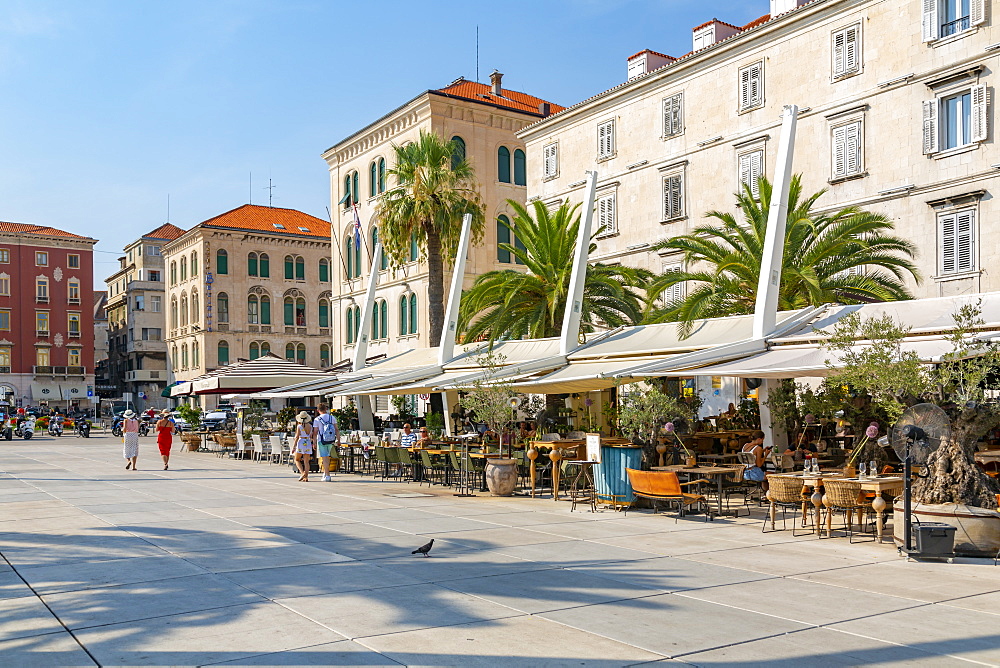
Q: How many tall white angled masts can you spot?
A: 4